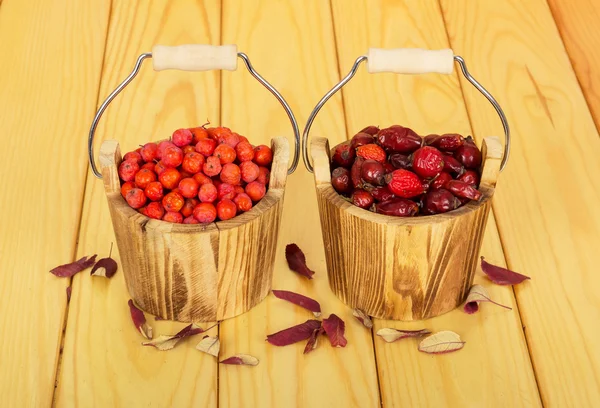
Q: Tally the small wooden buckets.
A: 2